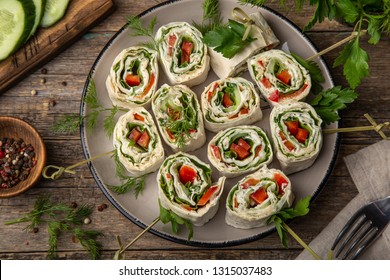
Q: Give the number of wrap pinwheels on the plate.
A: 11